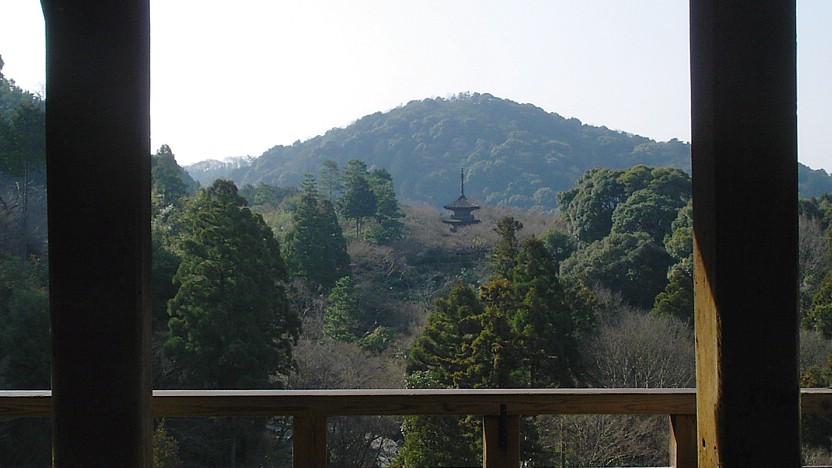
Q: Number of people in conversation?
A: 0